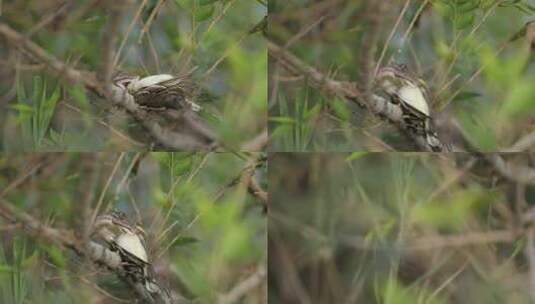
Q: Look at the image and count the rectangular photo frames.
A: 4